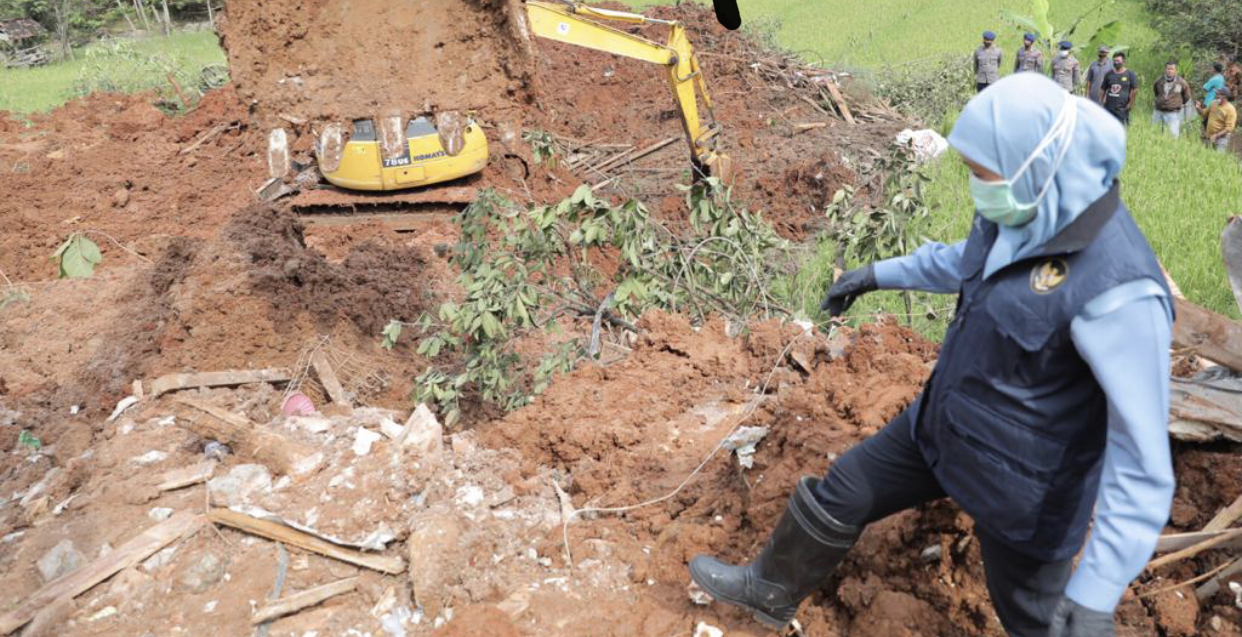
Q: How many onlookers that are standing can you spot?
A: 8